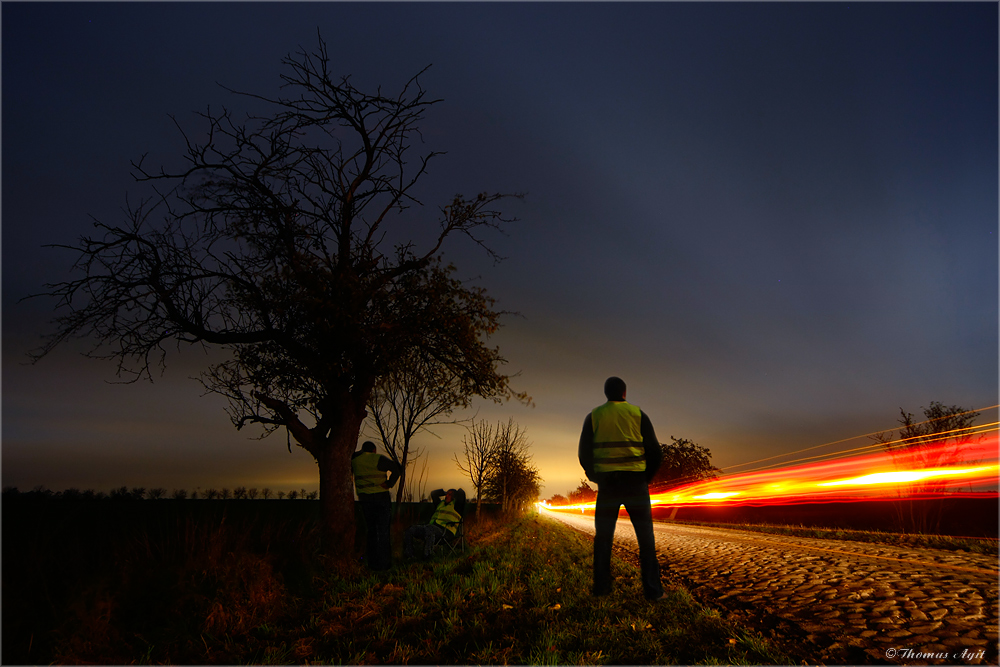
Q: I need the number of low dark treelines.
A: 1